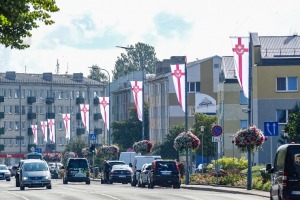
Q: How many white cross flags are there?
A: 9